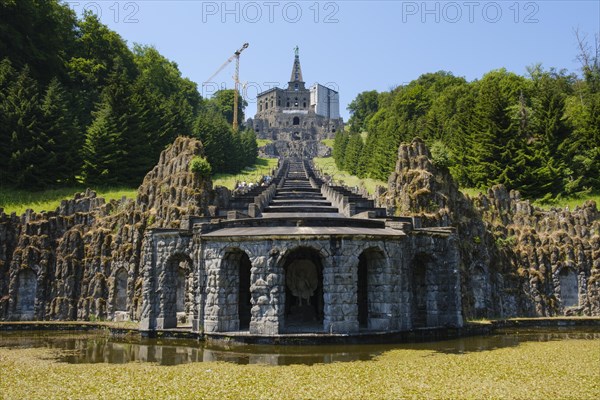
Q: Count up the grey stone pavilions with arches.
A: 1